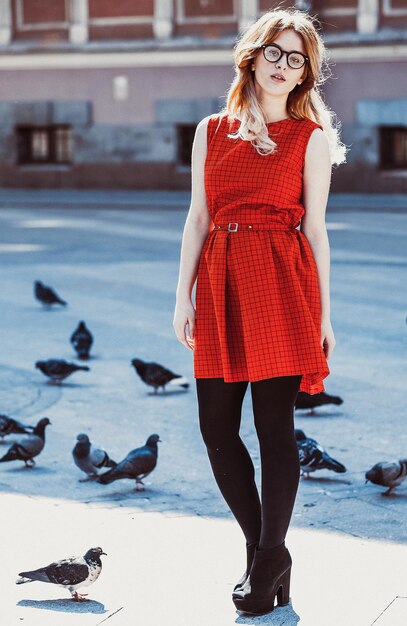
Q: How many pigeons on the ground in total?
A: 12